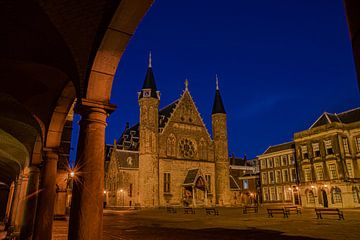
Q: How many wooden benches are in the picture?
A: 7